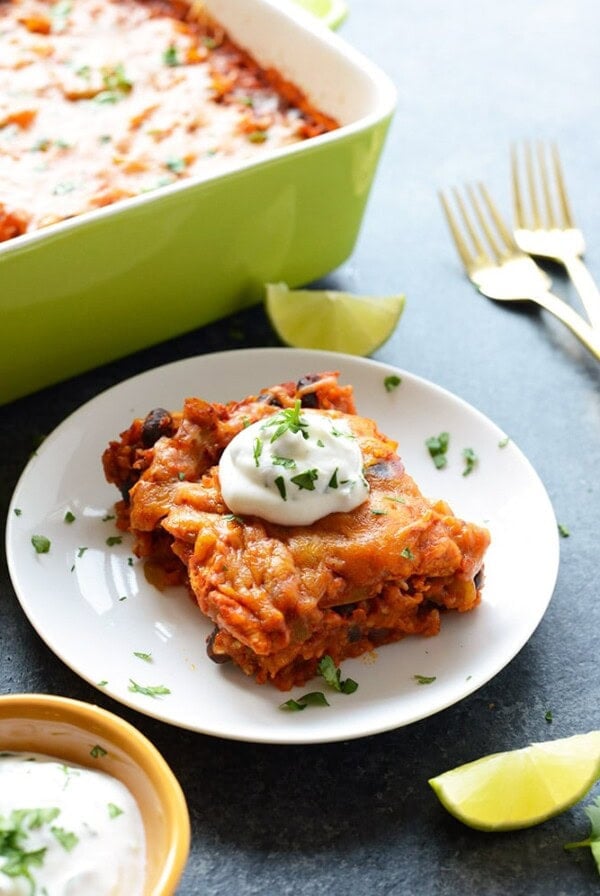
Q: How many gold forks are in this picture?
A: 2